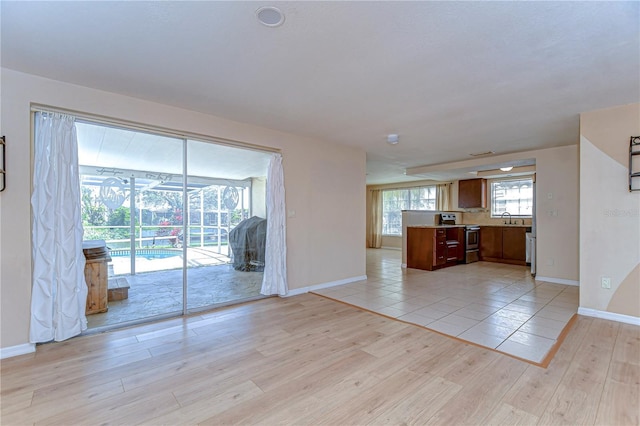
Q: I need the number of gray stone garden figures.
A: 0